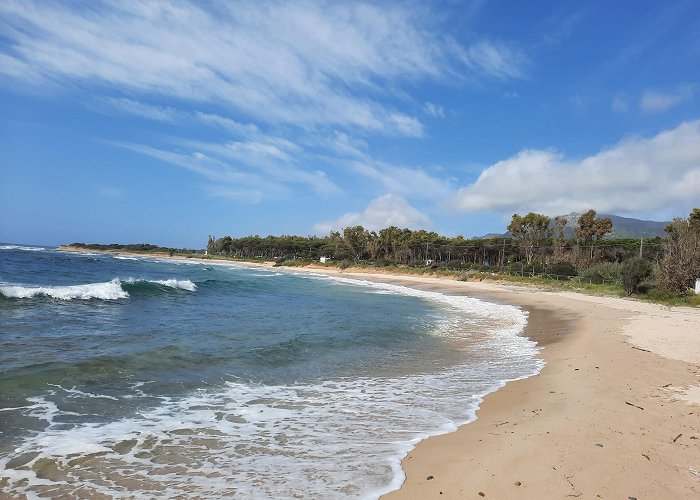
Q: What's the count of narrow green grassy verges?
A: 1